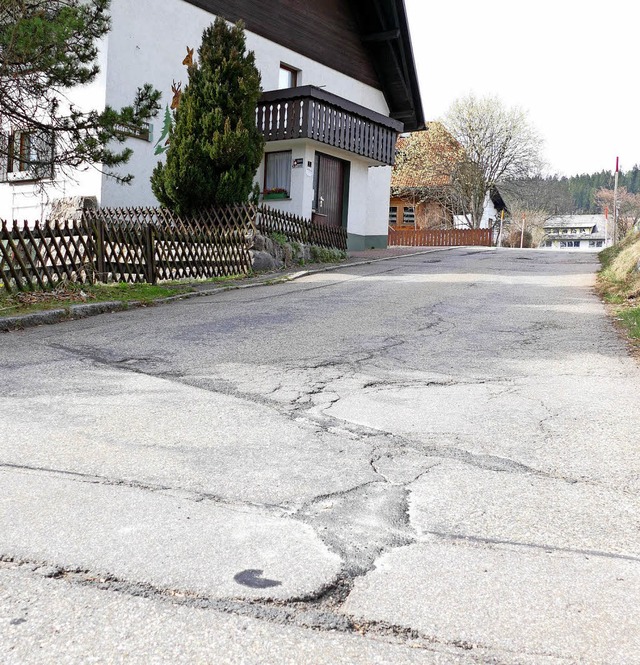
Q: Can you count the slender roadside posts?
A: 4